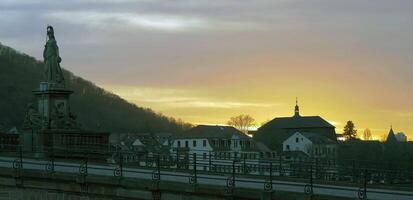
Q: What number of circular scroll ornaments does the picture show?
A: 10